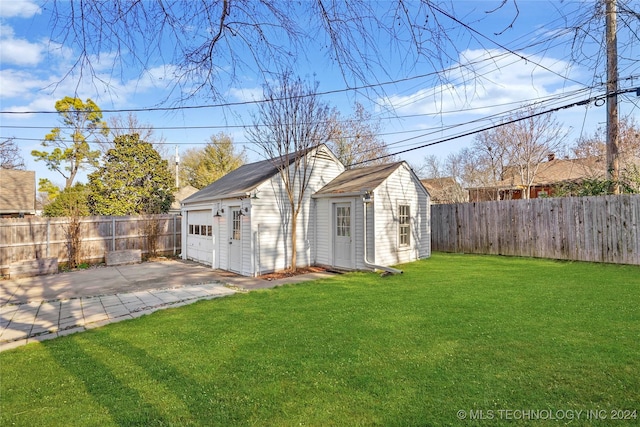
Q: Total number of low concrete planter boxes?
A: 2